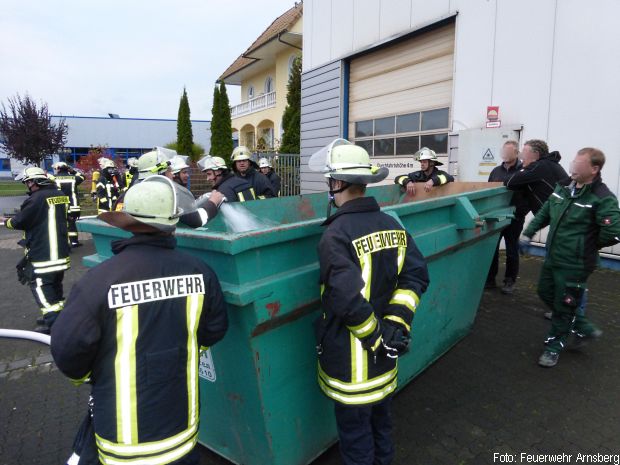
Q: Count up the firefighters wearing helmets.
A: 12